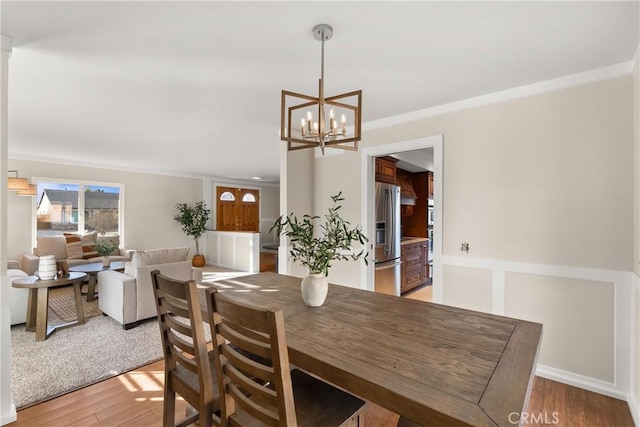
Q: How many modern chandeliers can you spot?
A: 1